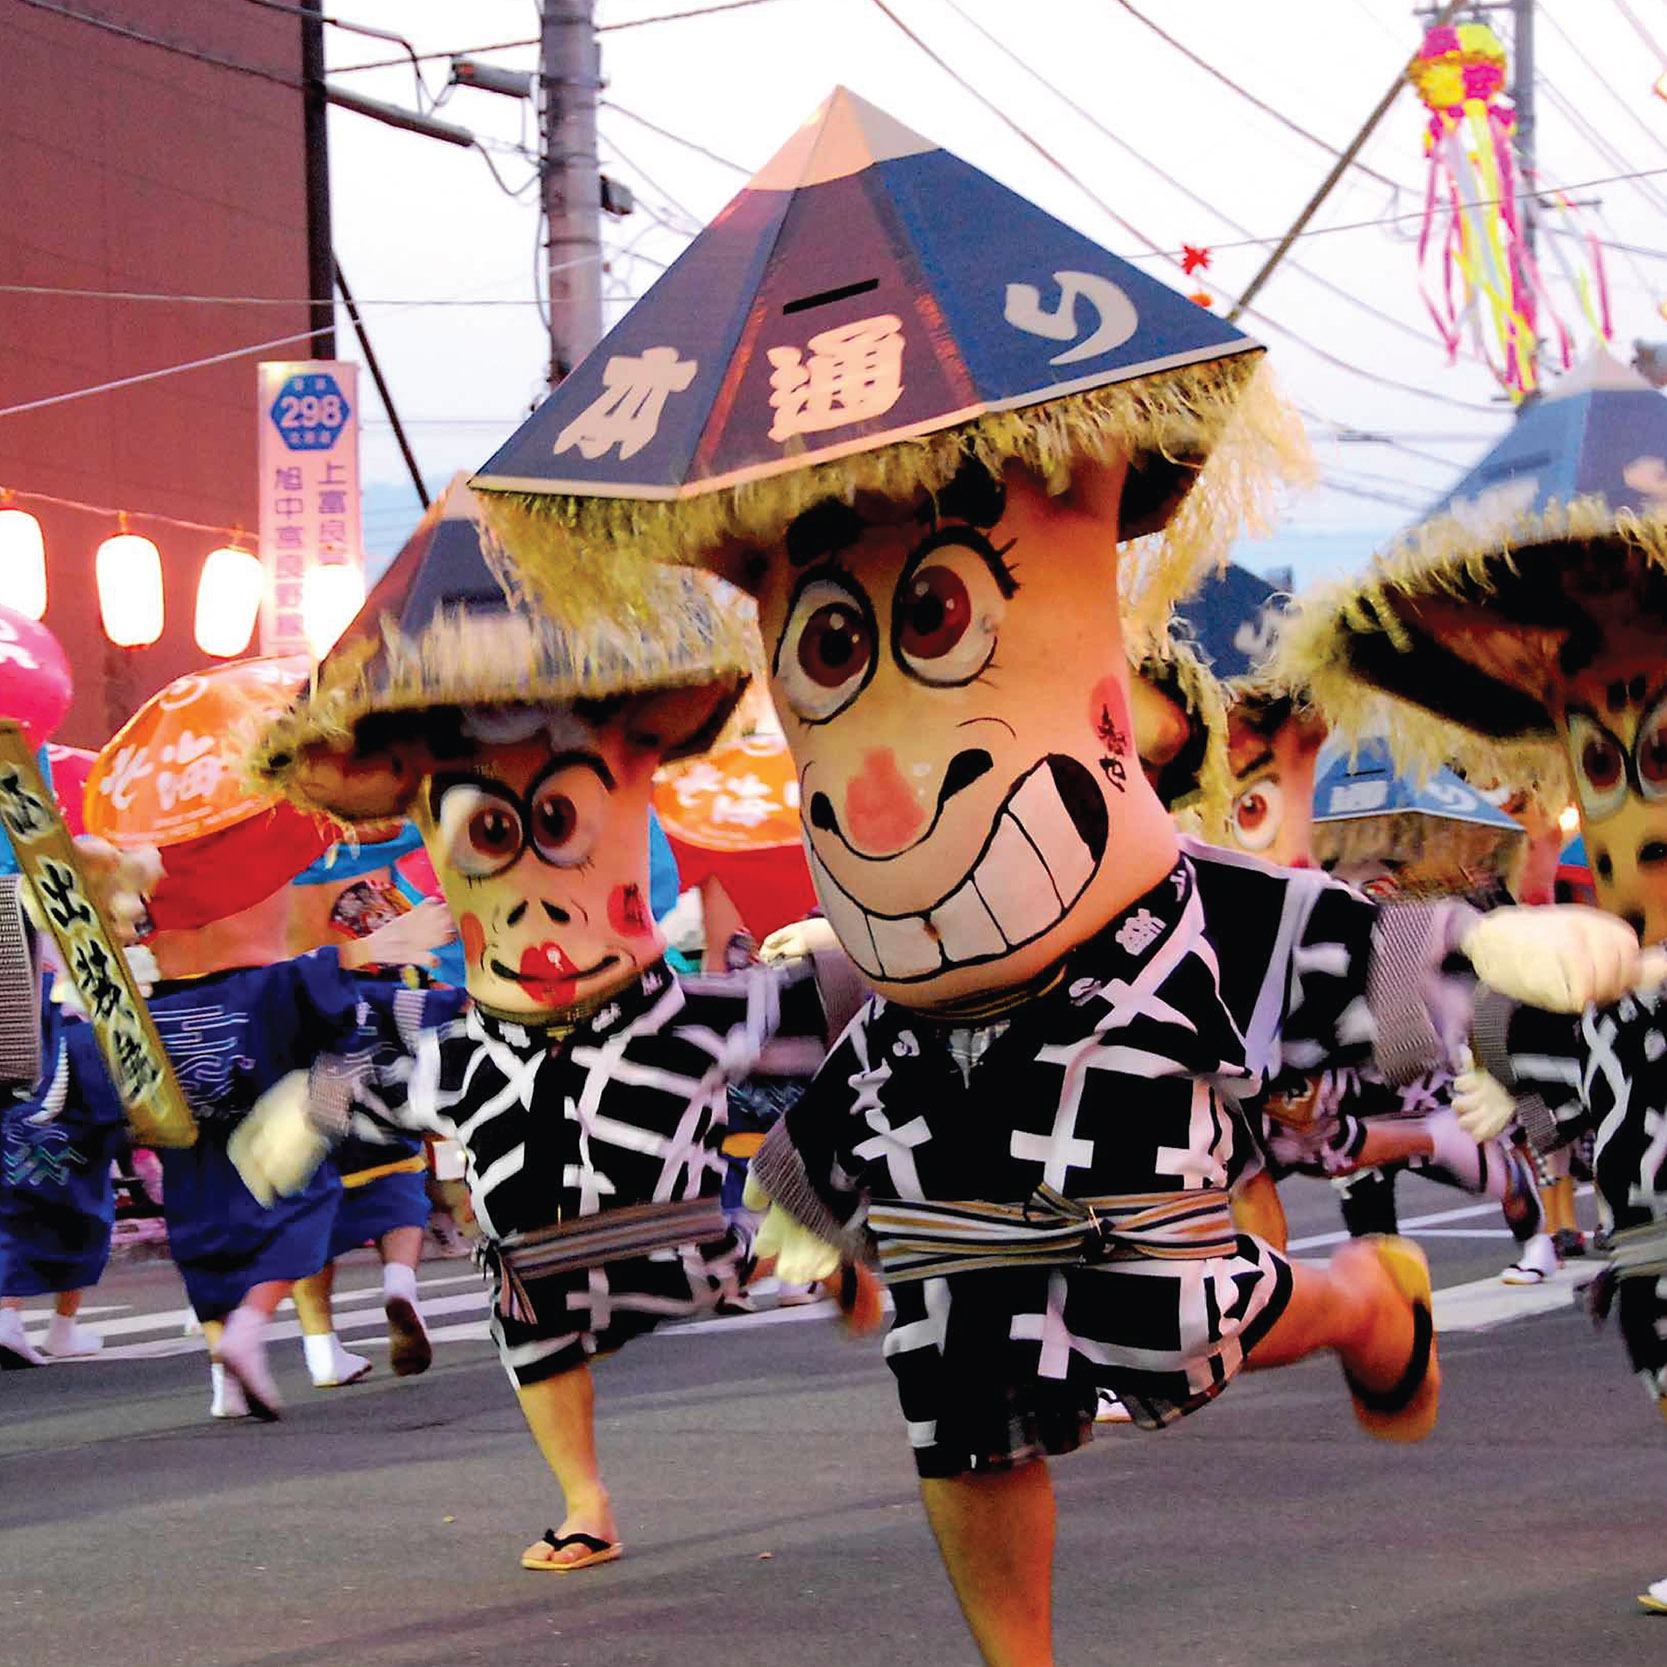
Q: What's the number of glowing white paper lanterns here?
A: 4